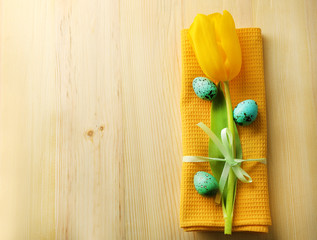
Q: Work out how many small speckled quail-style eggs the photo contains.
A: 3